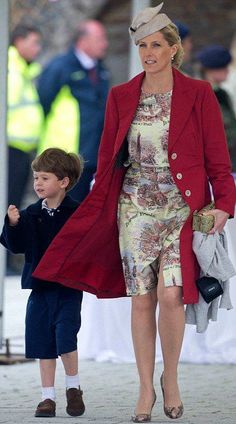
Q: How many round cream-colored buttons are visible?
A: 3